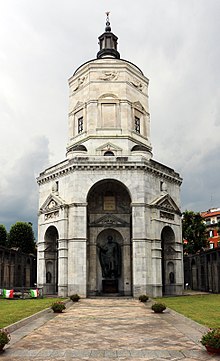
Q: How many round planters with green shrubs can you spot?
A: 6